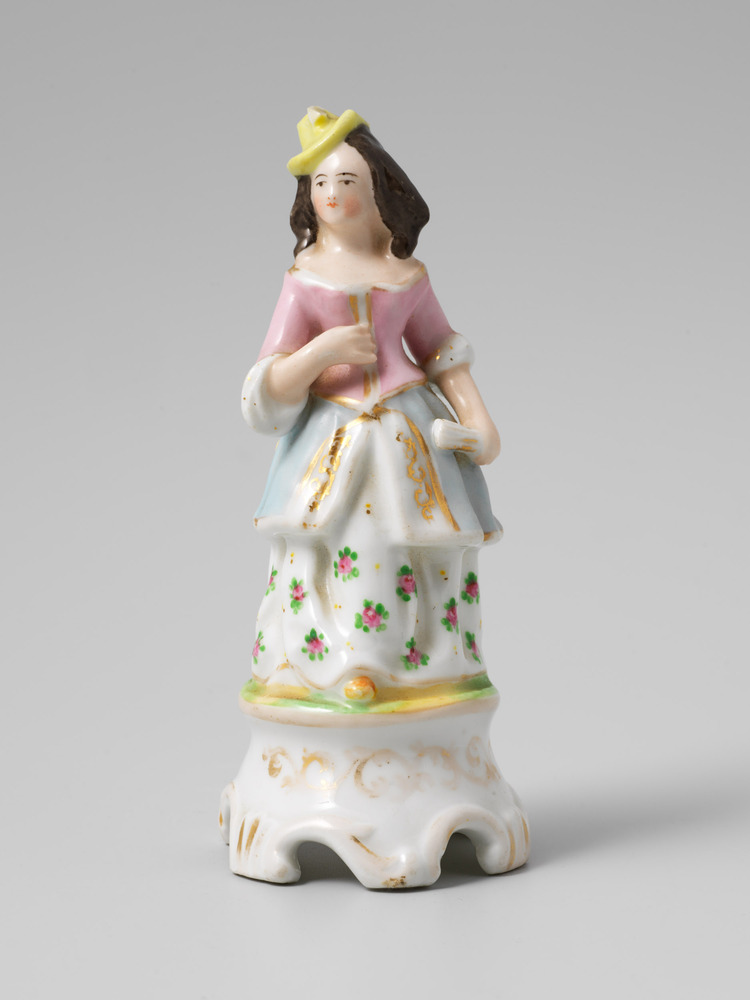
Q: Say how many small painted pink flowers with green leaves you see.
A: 11